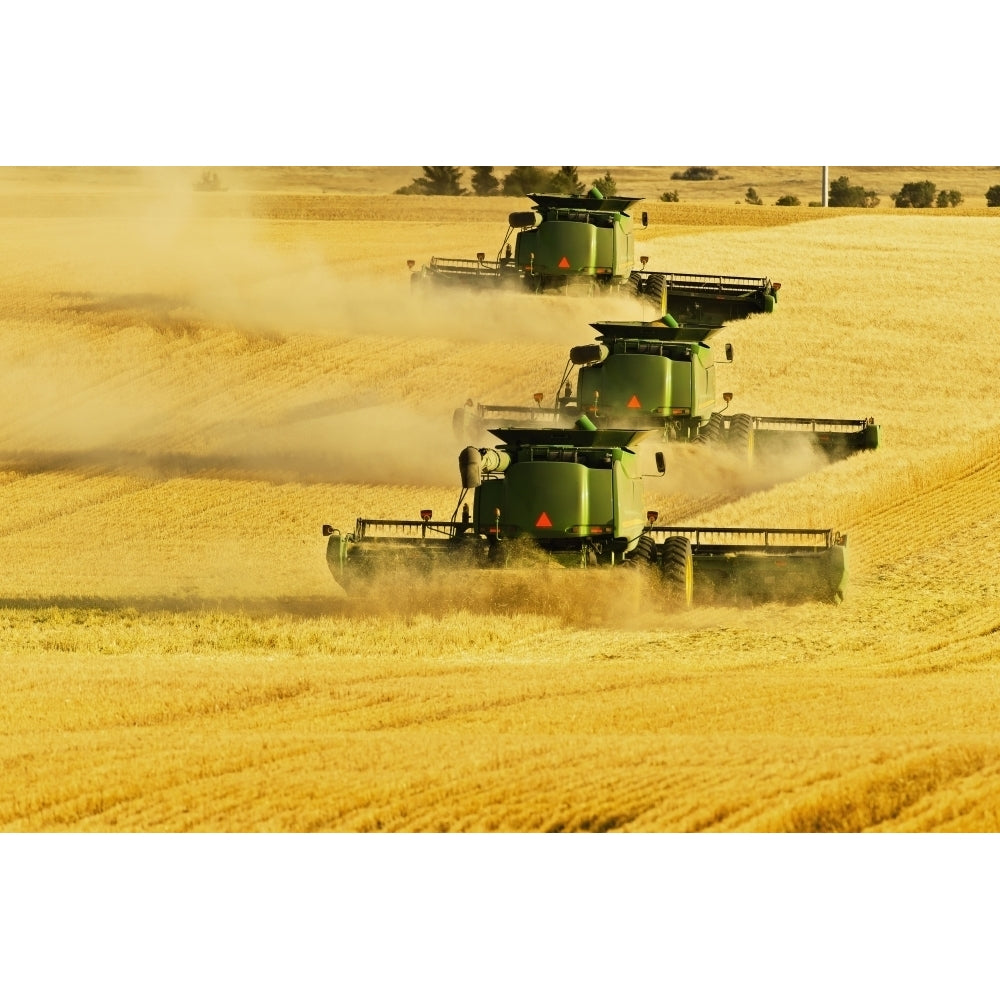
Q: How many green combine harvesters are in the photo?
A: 3